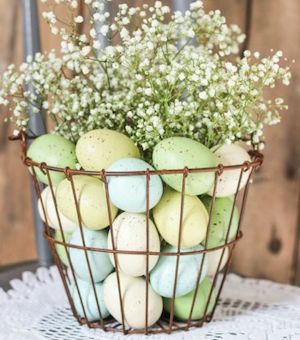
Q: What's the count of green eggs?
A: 5